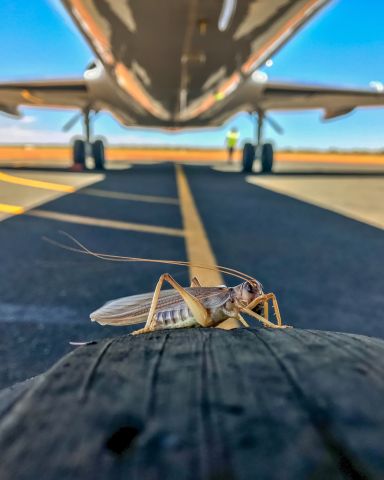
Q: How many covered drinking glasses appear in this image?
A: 0